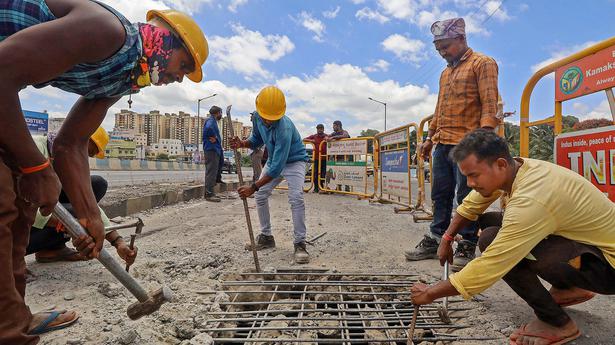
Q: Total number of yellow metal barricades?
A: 5